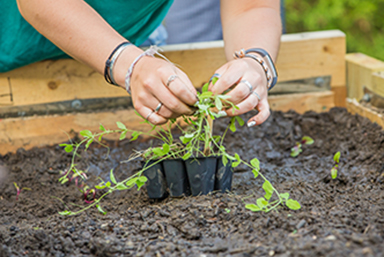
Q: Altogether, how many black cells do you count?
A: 4